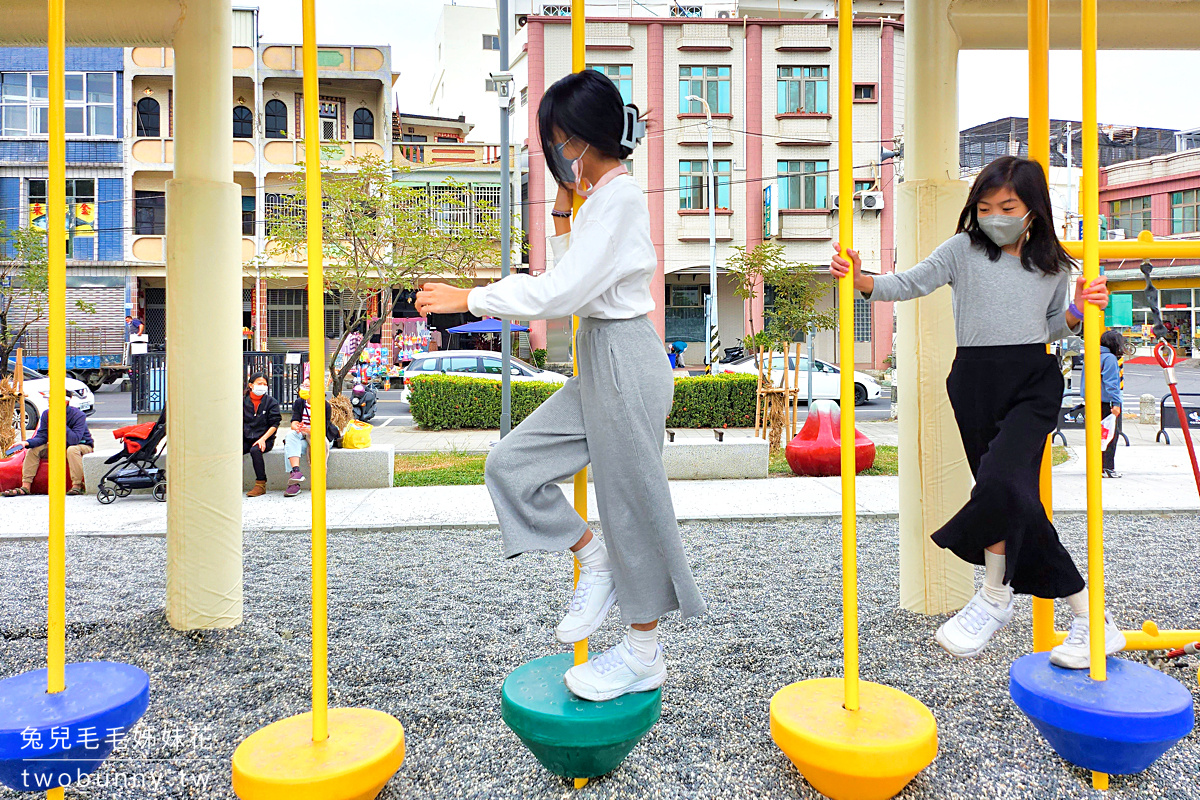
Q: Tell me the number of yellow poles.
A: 6